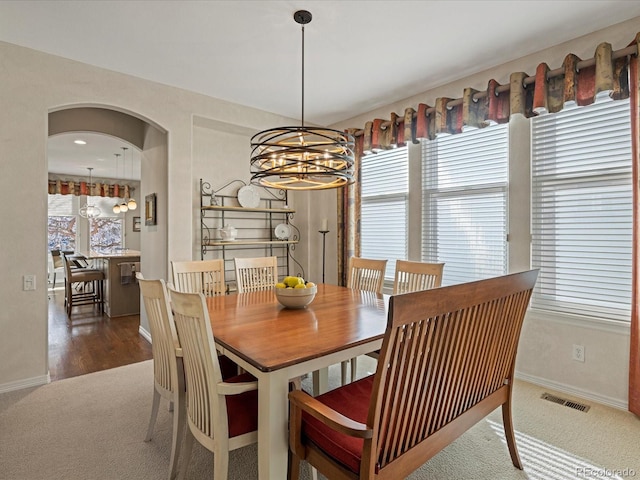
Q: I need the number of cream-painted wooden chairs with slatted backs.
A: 6